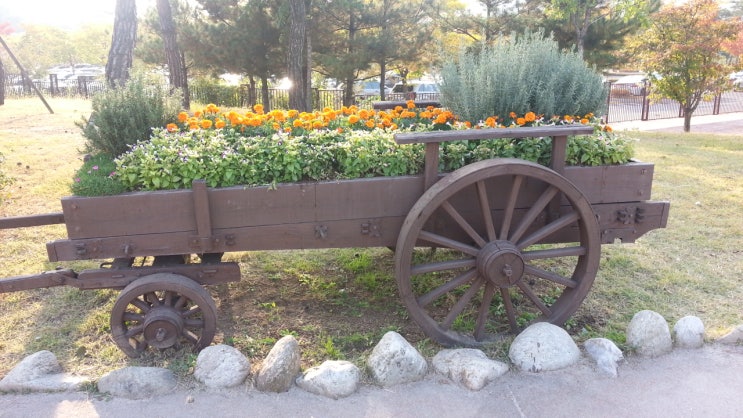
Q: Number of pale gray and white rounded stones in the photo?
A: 12